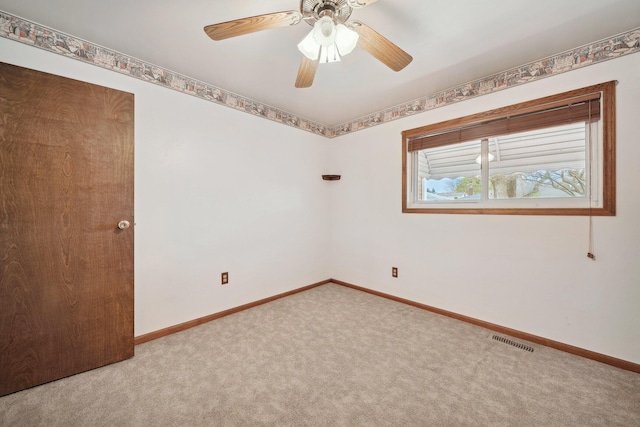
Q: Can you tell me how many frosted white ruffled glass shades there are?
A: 4